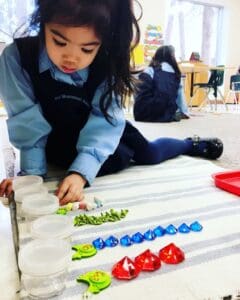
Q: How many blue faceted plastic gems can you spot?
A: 9